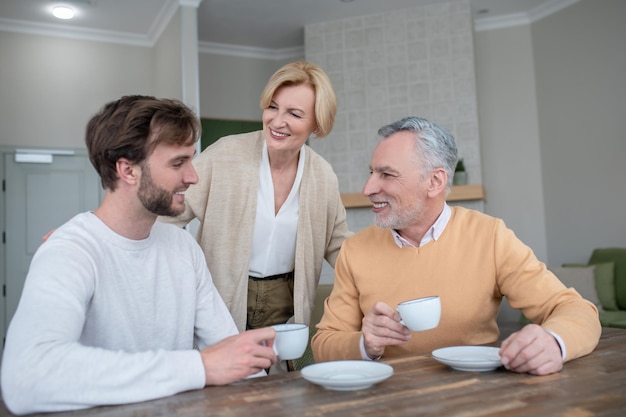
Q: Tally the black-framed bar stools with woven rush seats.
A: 0